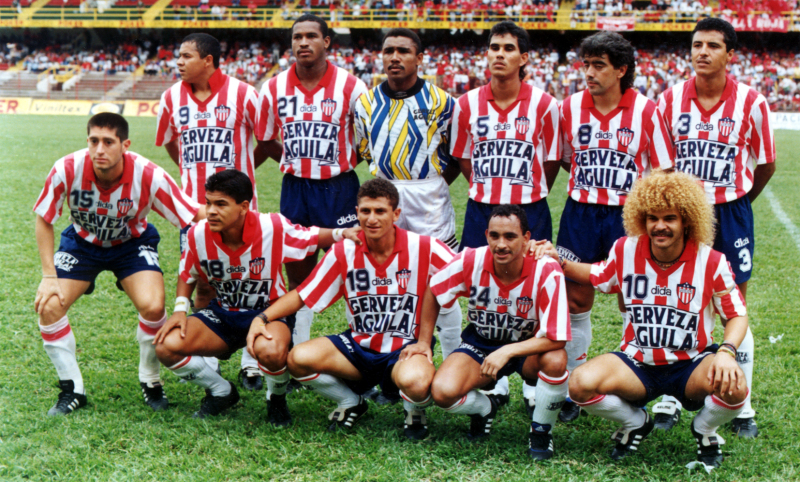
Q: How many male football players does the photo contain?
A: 11